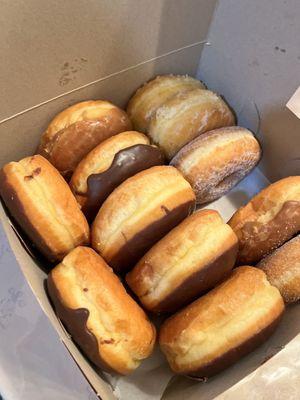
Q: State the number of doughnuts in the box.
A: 12